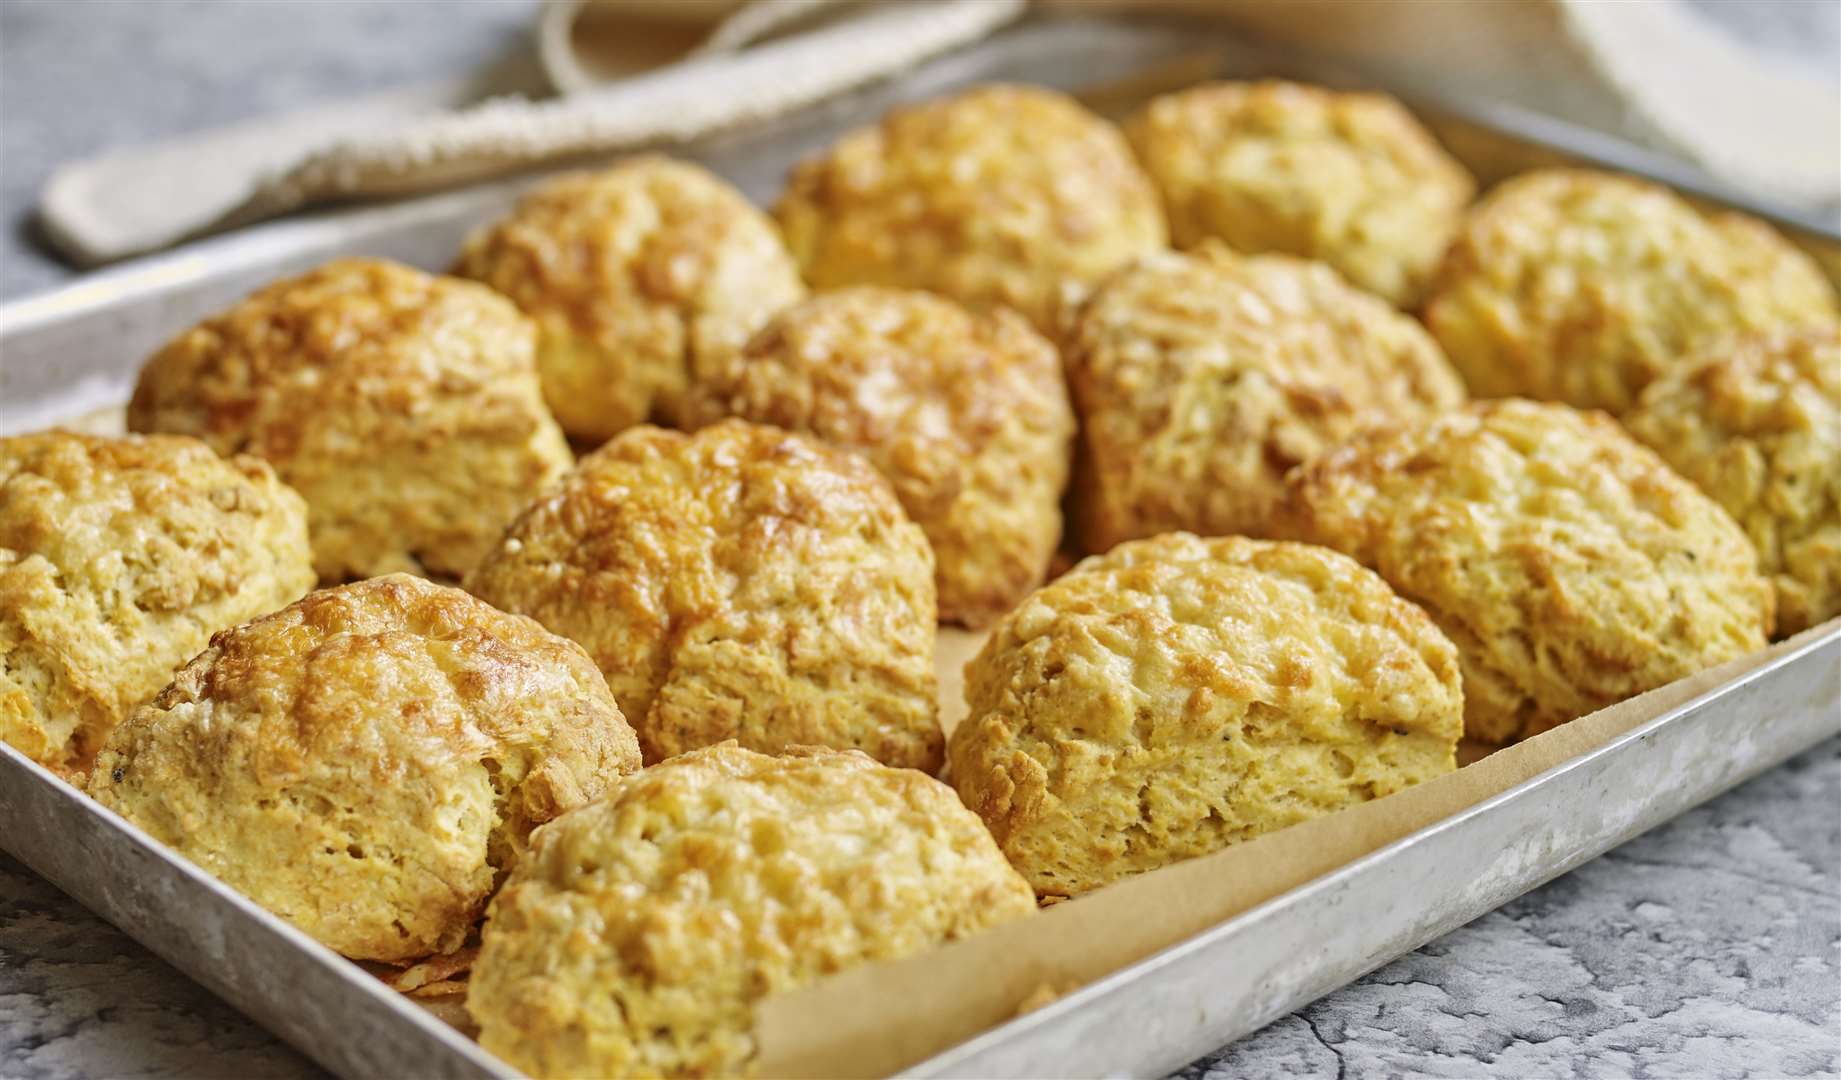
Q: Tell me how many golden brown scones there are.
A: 14